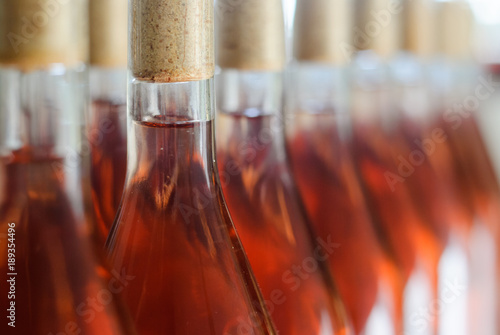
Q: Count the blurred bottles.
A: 7